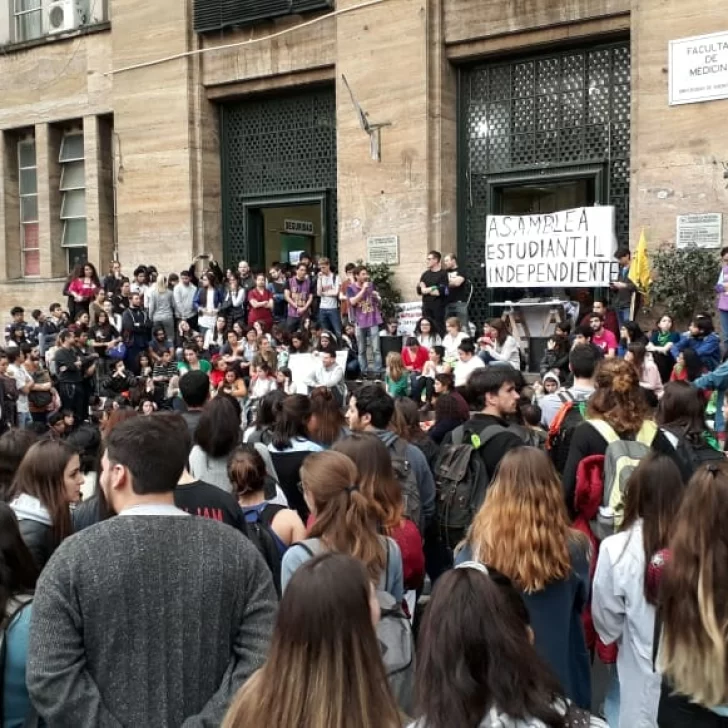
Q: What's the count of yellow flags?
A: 1